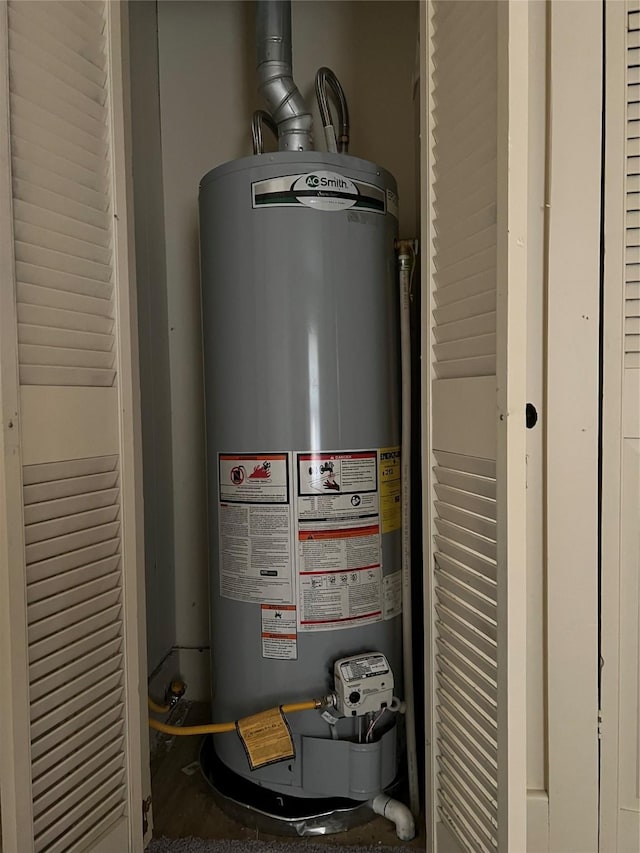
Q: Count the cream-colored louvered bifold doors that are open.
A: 2